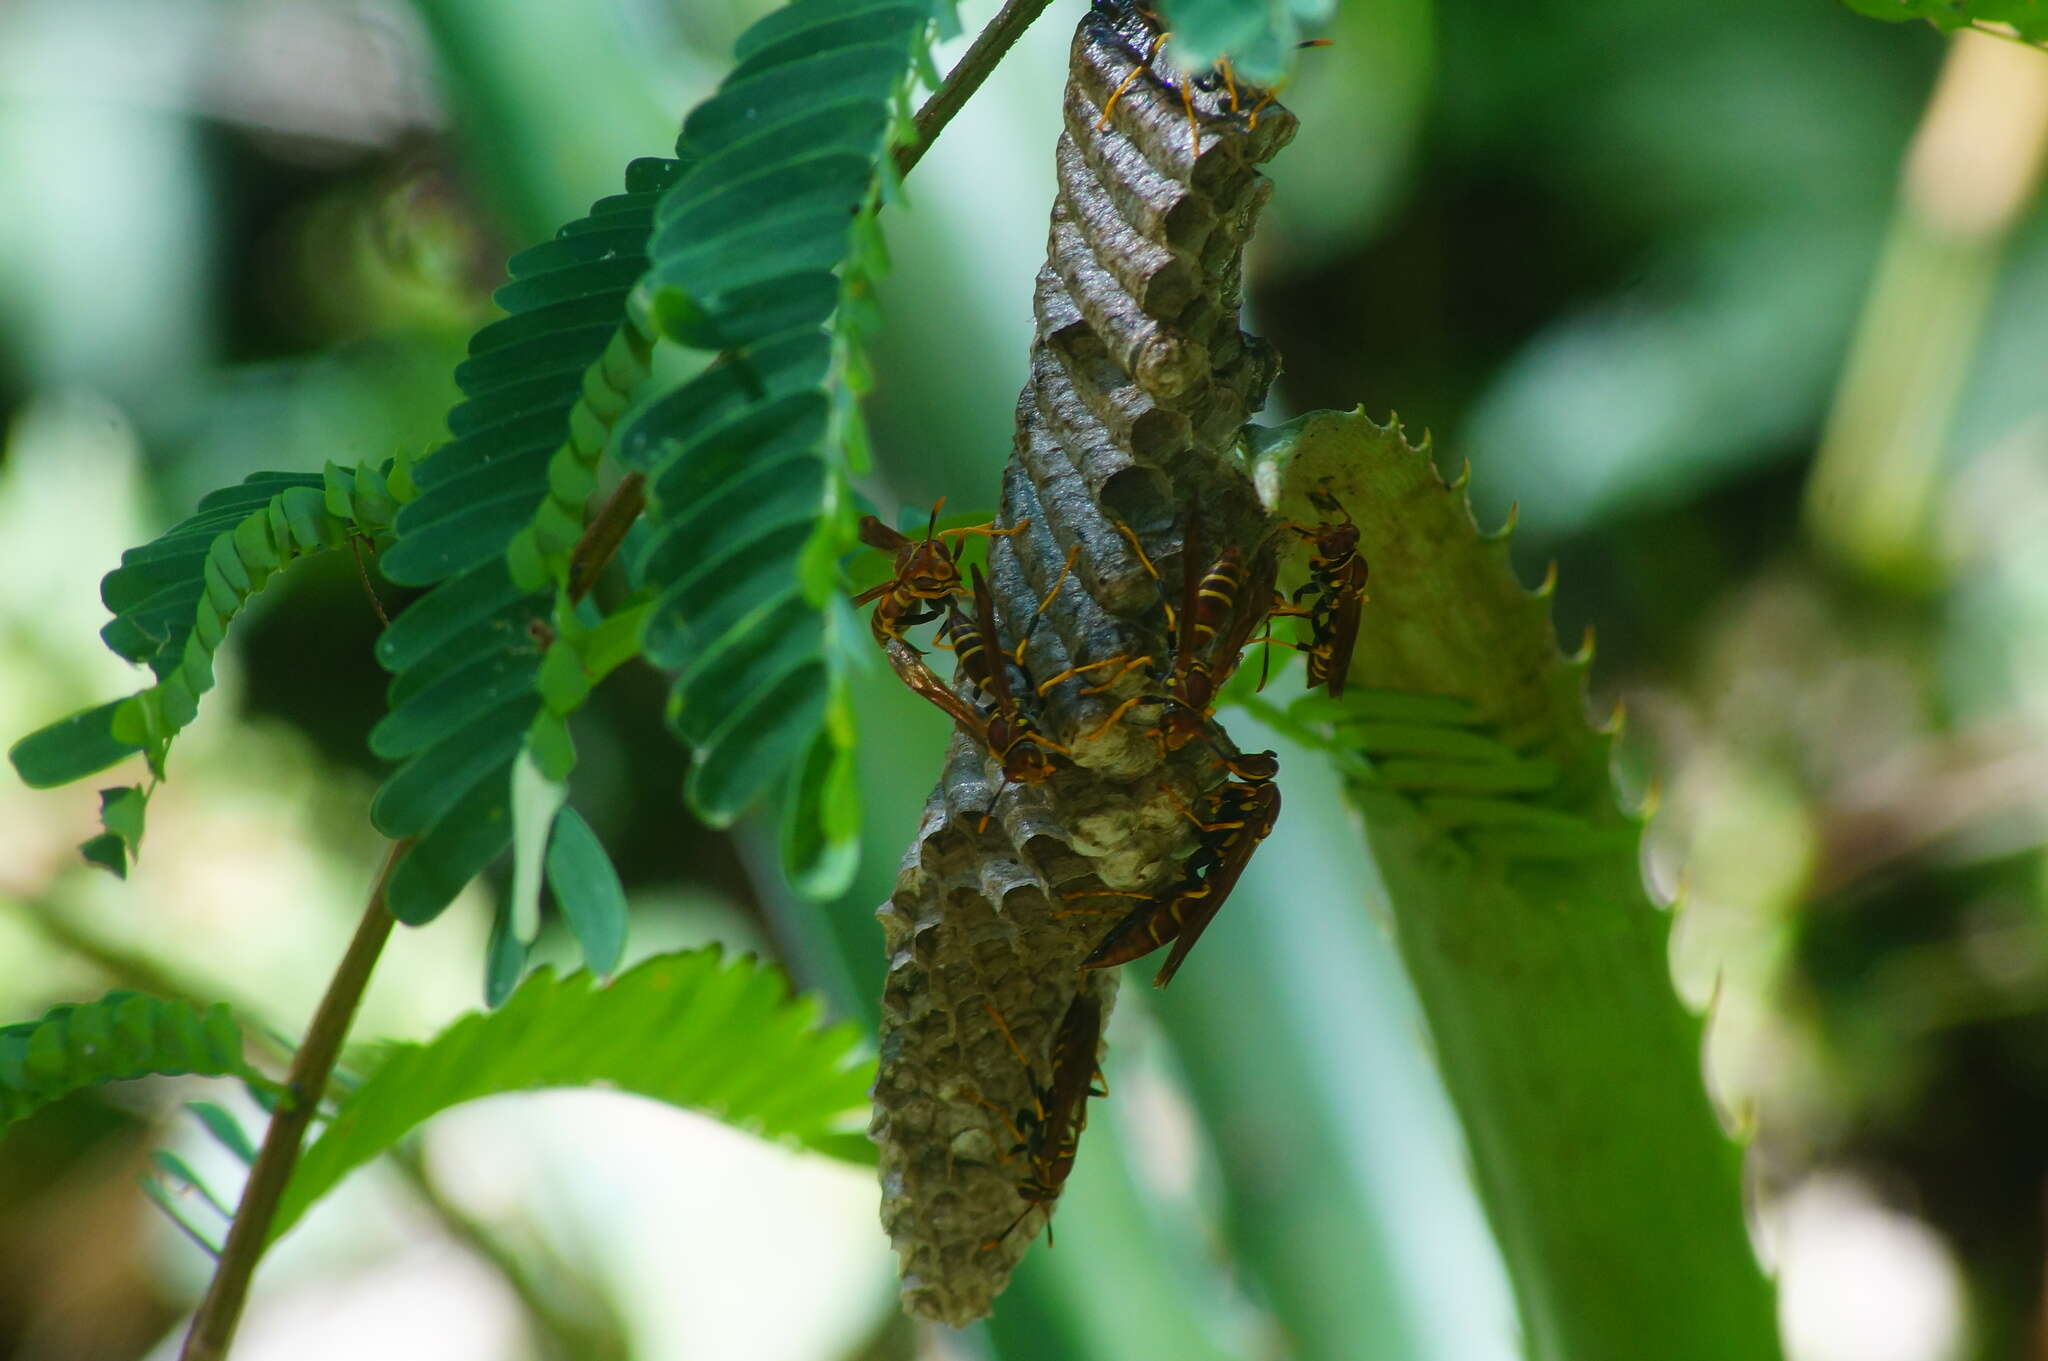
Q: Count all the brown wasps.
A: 7